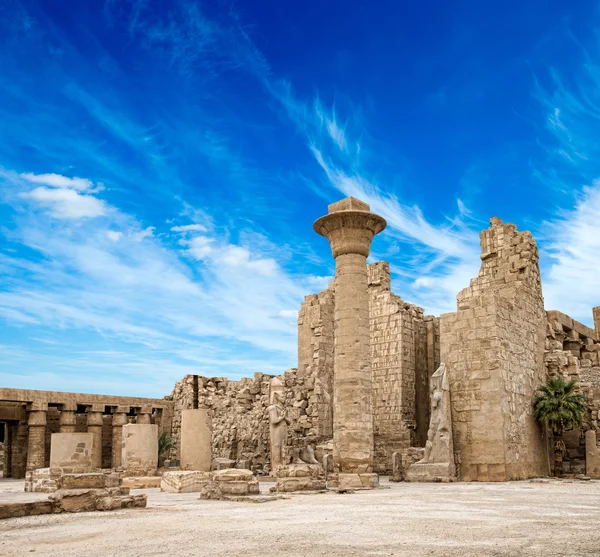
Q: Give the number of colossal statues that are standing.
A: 2